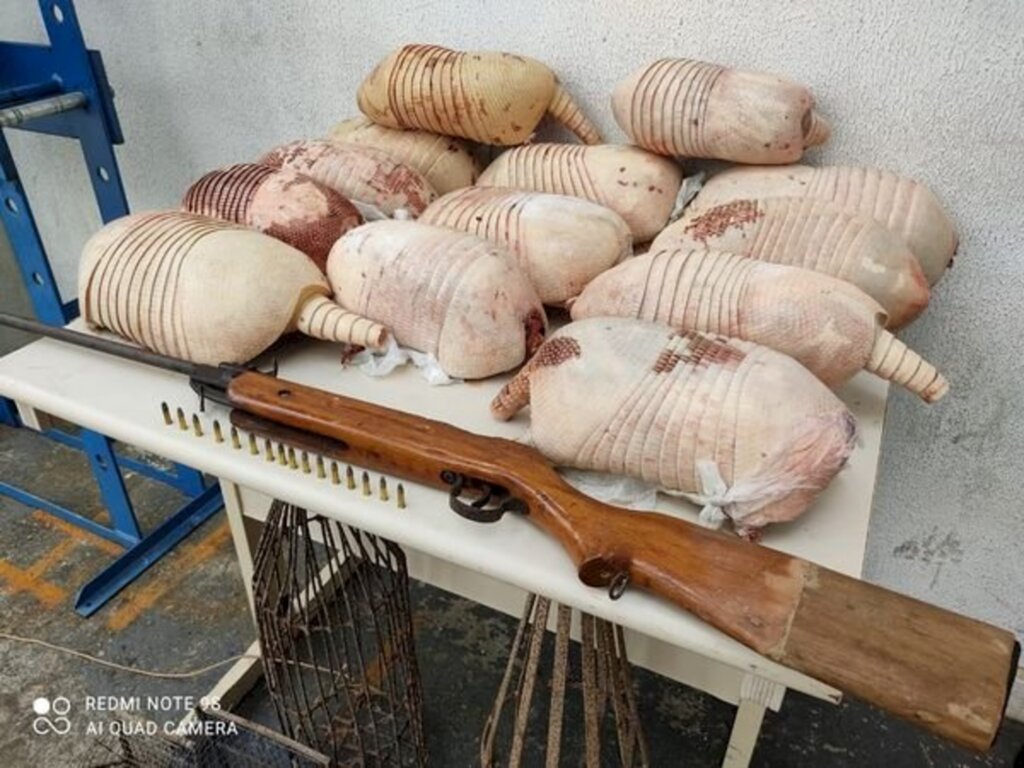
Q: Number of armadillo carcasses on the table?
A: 13